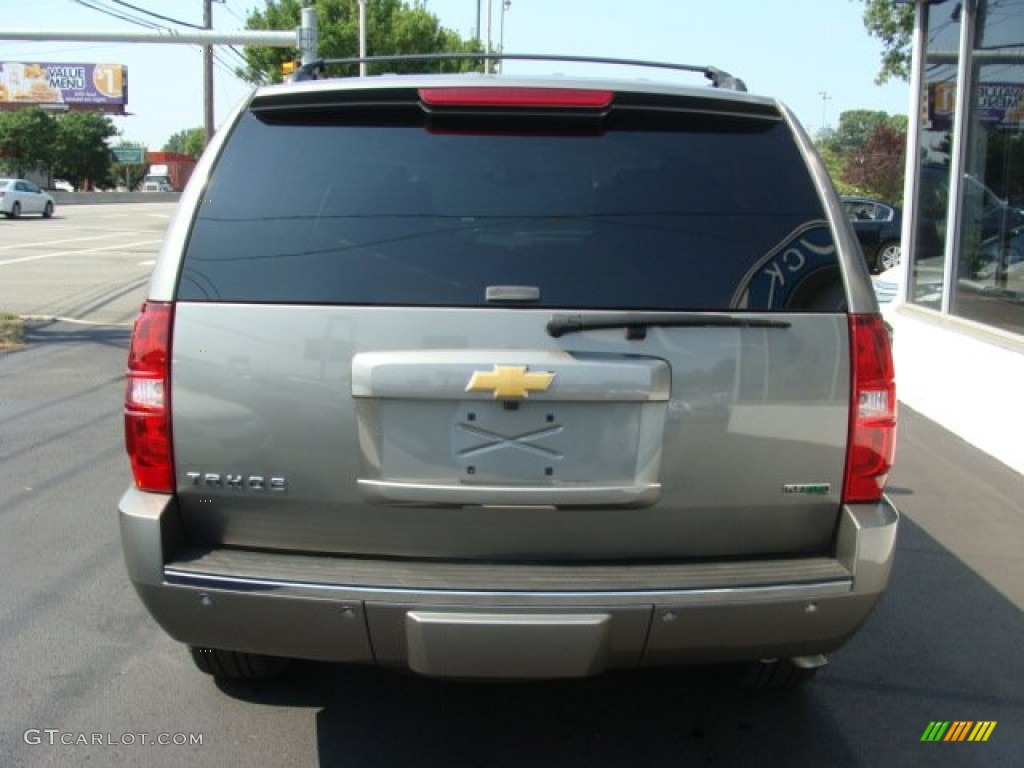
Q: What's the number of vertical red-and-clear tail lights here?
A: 2